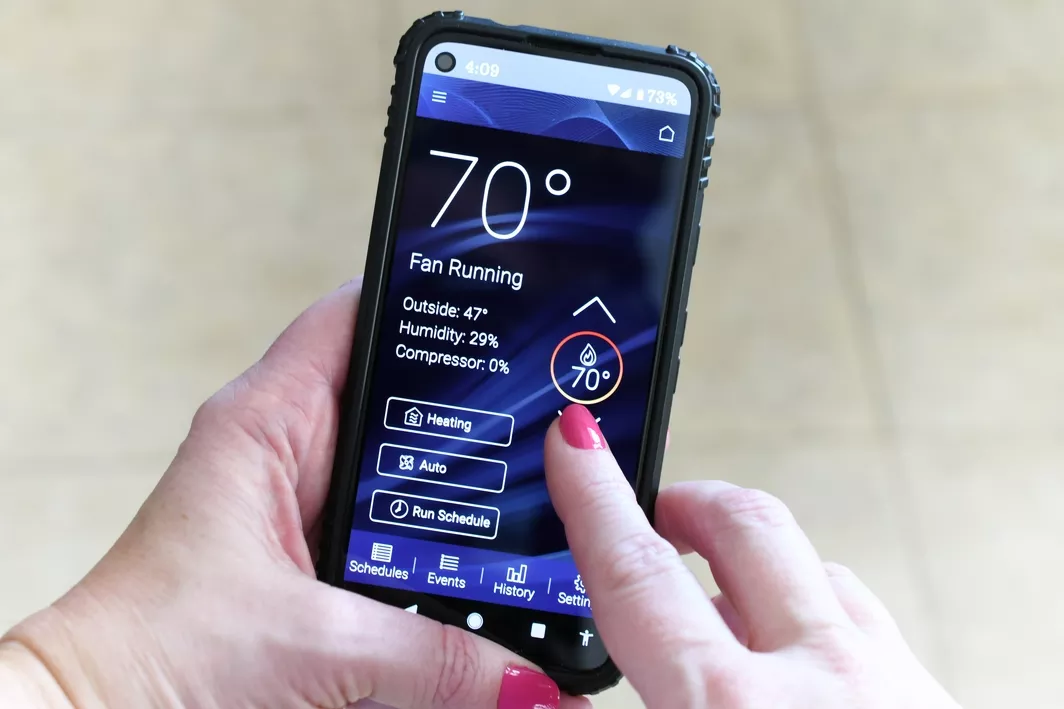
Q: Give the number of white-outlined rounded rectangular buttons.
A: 3